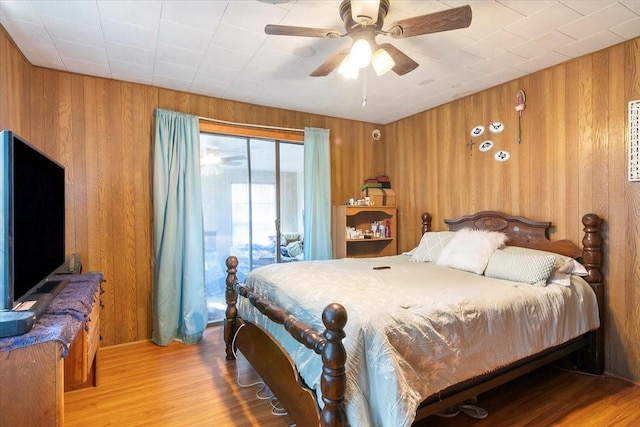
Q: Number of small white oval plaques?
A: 4